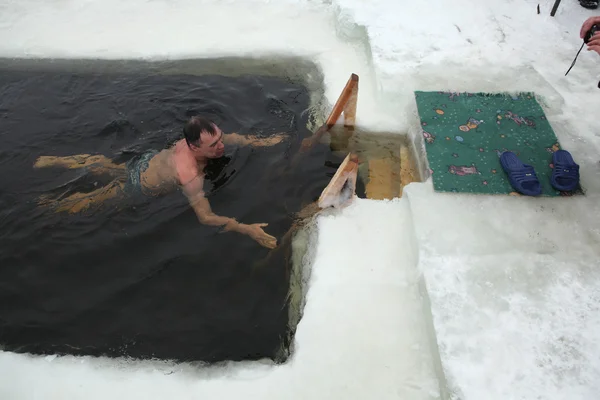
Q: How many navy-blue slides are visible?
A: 2